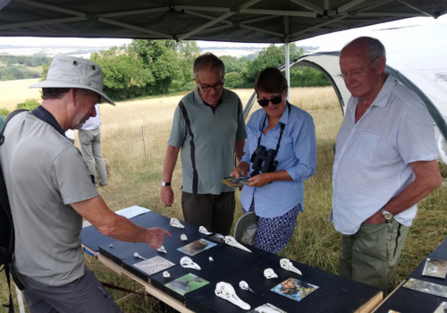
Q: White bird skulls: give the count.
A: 14